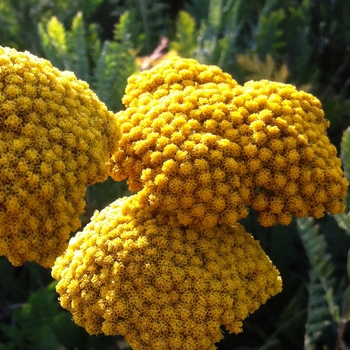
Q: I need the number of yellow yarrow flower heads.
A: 3